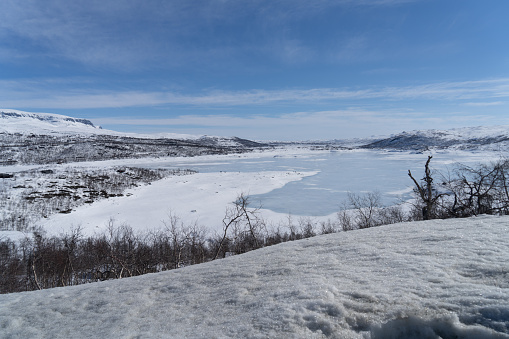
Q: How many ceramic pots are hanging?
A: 0